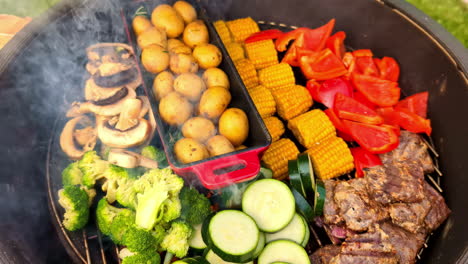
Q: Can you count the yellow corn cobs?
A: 12